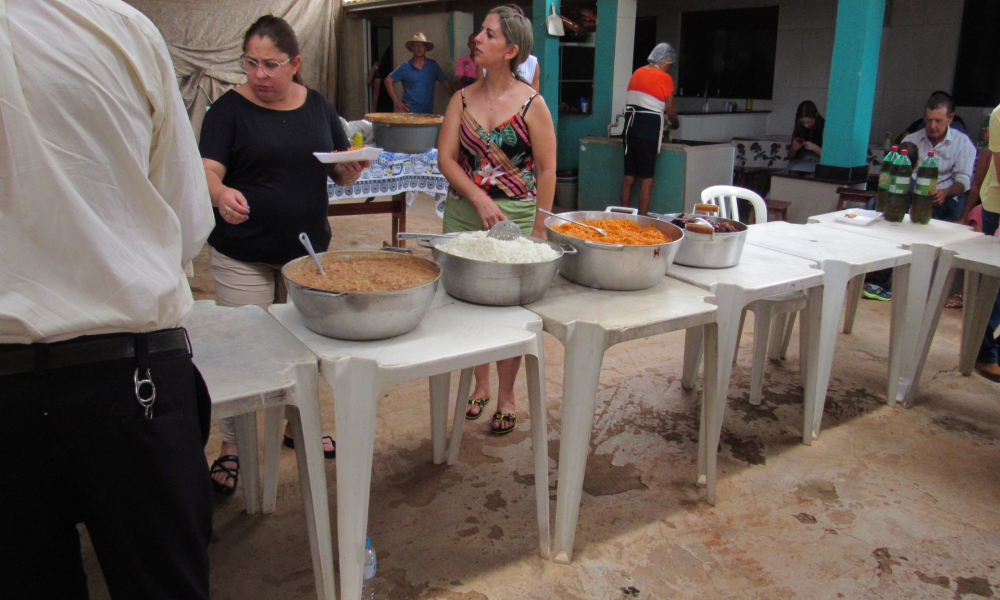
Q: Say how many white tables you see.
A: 7